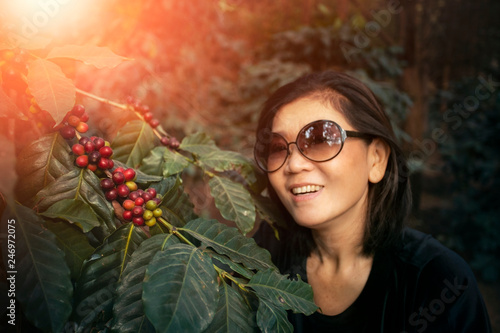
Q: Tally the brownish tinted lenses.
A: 2